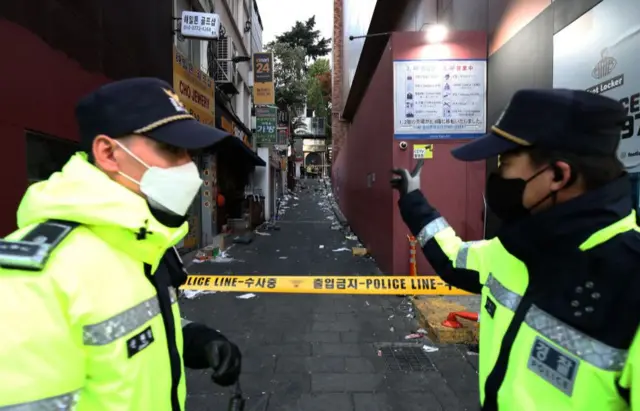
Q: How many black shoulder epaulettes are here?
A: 1